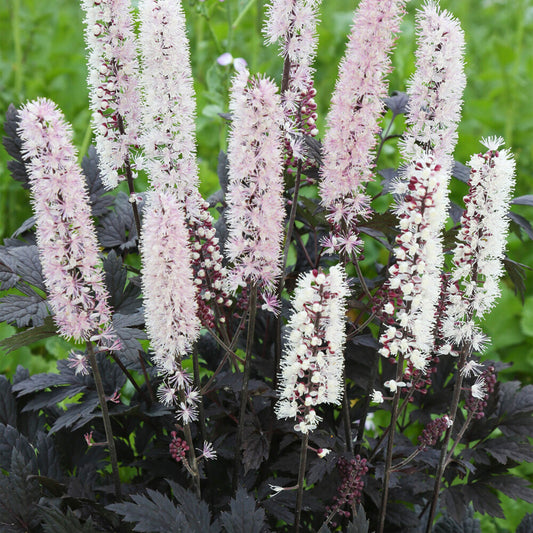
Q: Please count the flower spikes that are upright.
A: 11